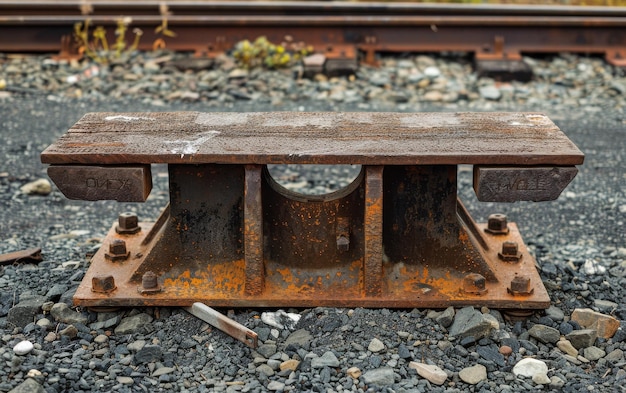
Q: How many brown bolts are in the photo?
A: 8